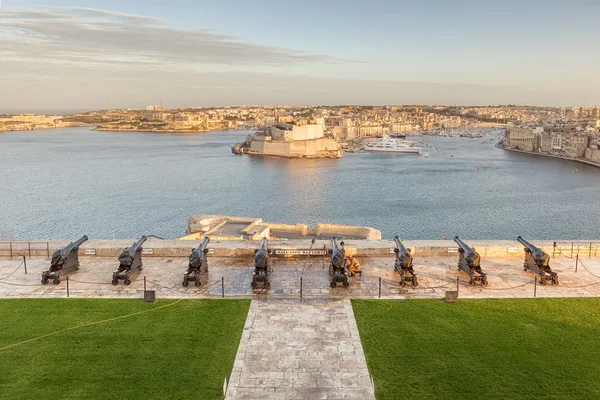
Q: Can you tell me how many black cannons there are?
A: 8